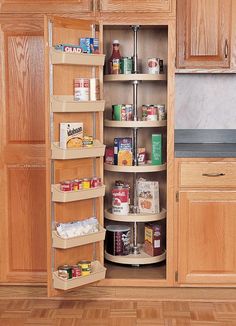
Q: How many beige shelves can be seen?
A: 11